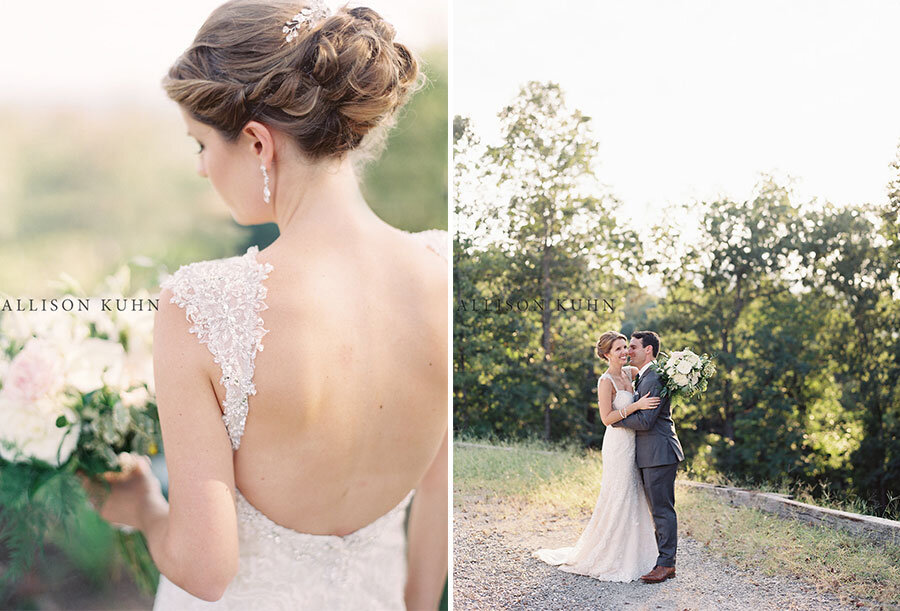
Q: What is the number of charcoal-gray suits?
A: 1